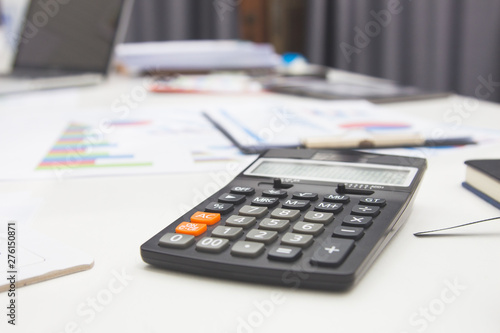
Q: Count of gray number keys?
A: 11